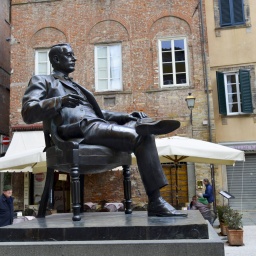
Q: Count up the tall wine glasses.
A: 0